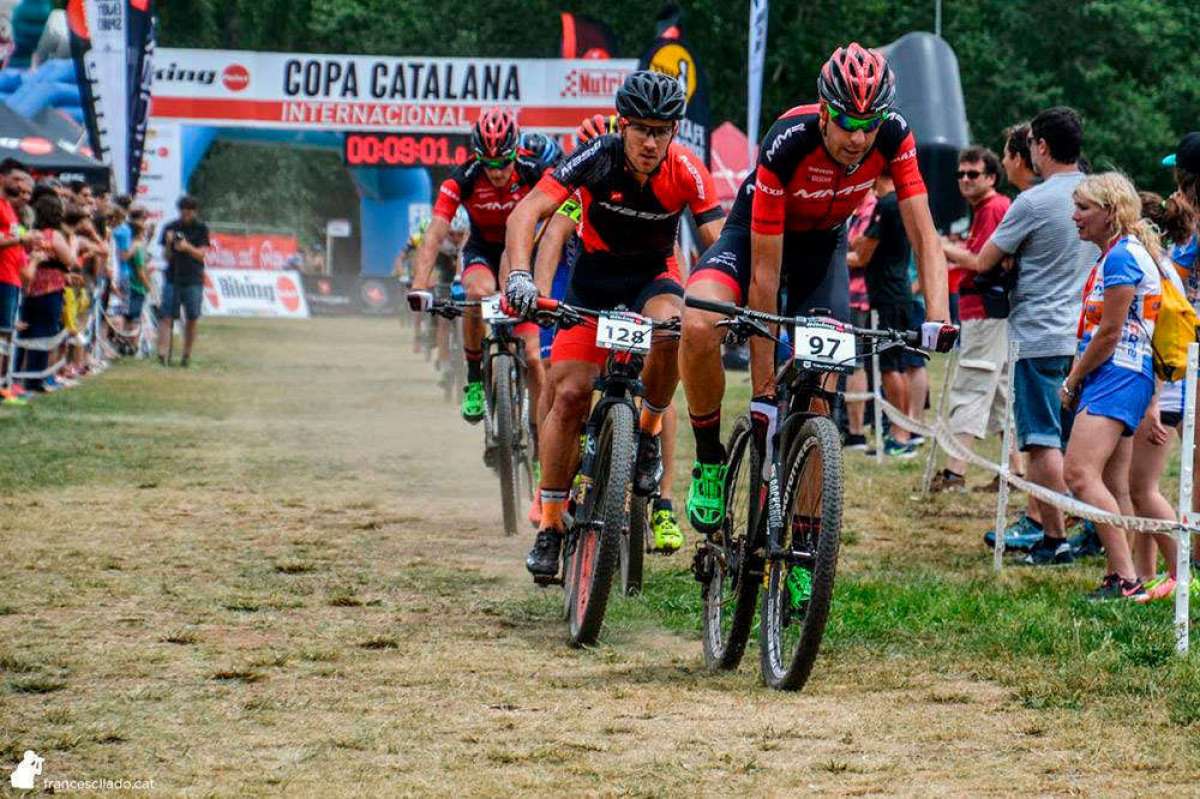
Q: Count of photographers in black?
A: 1